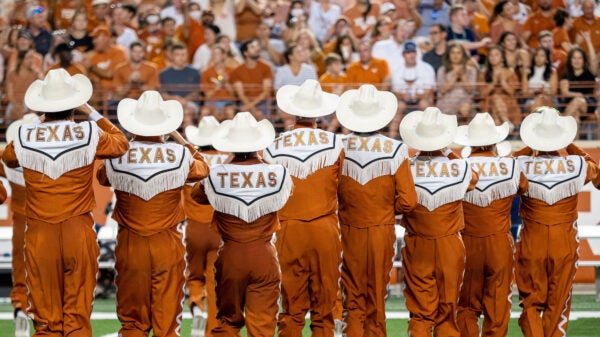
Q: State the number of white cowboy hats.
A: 10